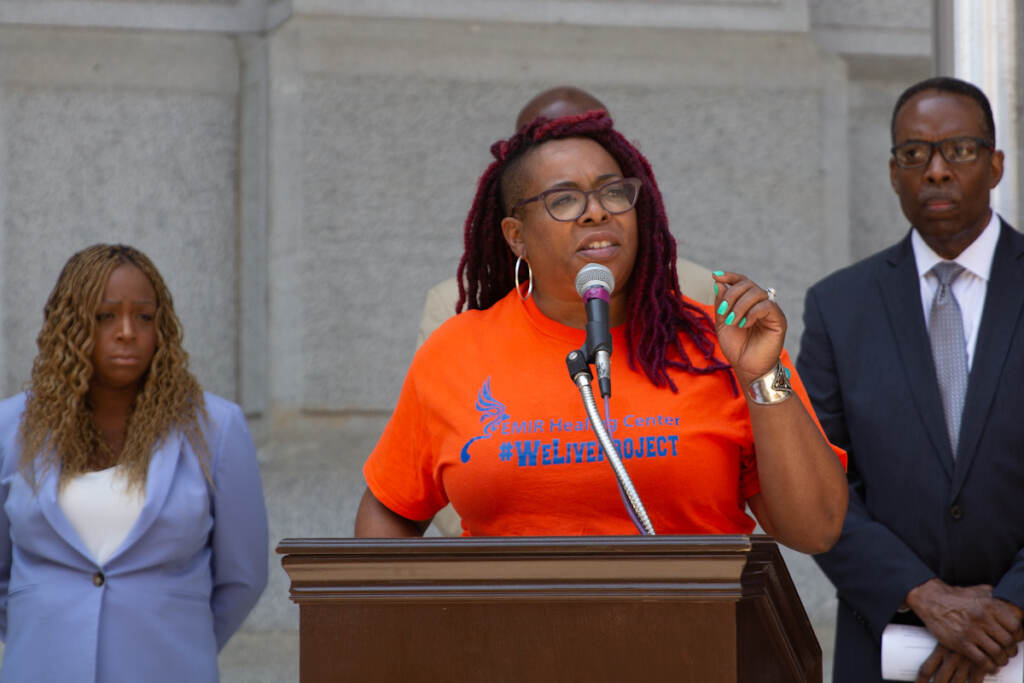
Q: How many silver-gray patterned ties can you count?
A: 1